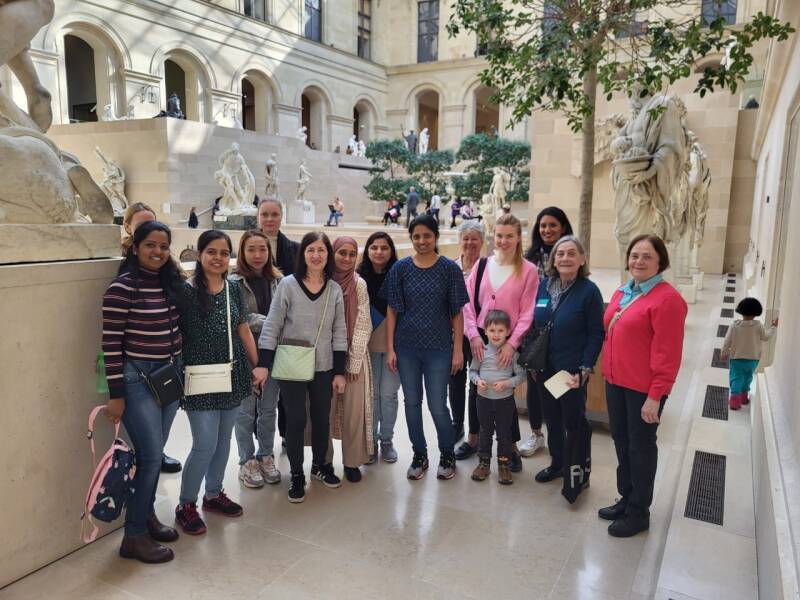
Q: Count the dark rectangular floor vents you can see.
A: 9